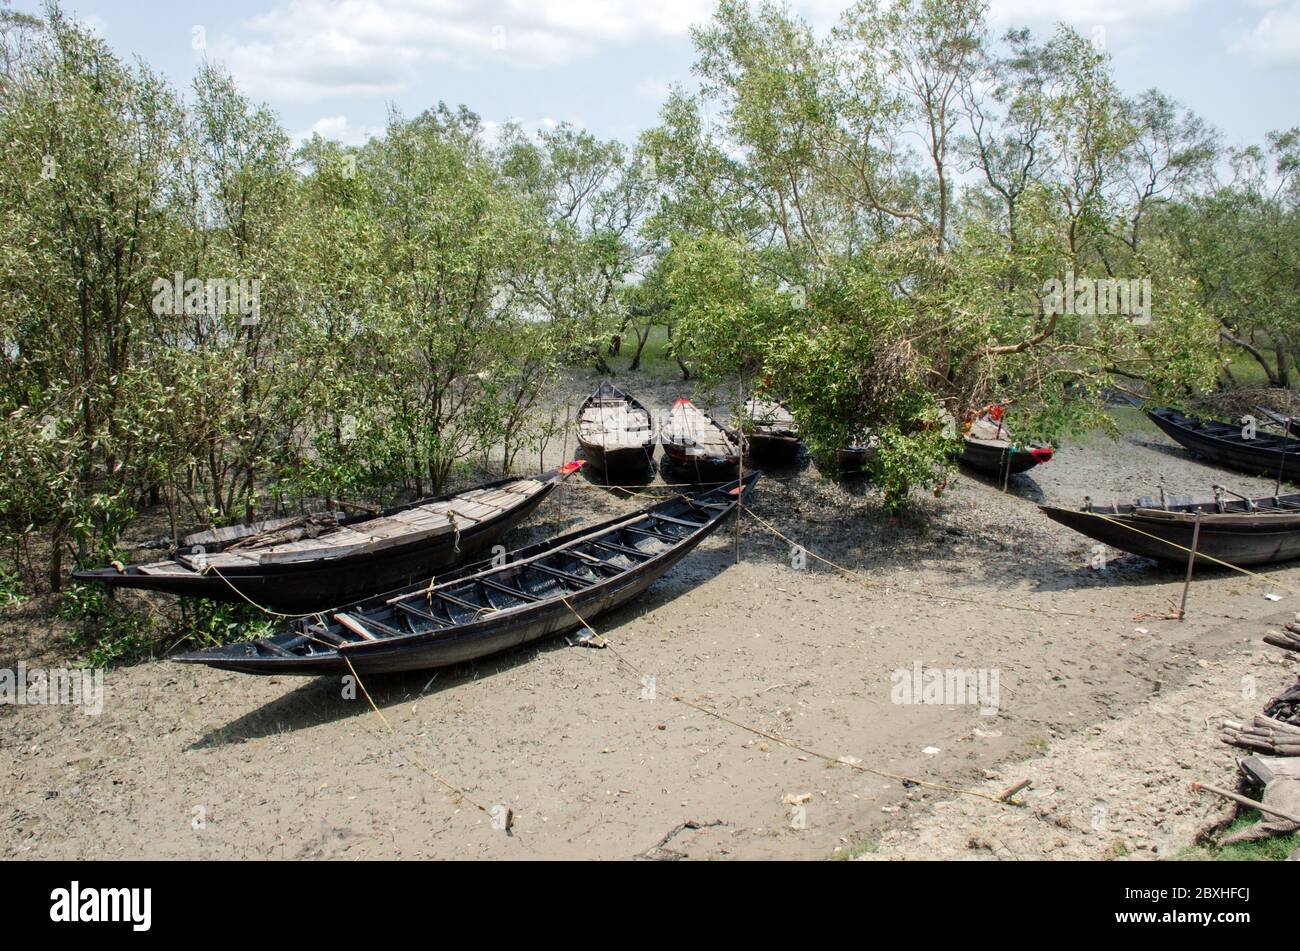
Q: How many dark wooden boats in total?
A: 10